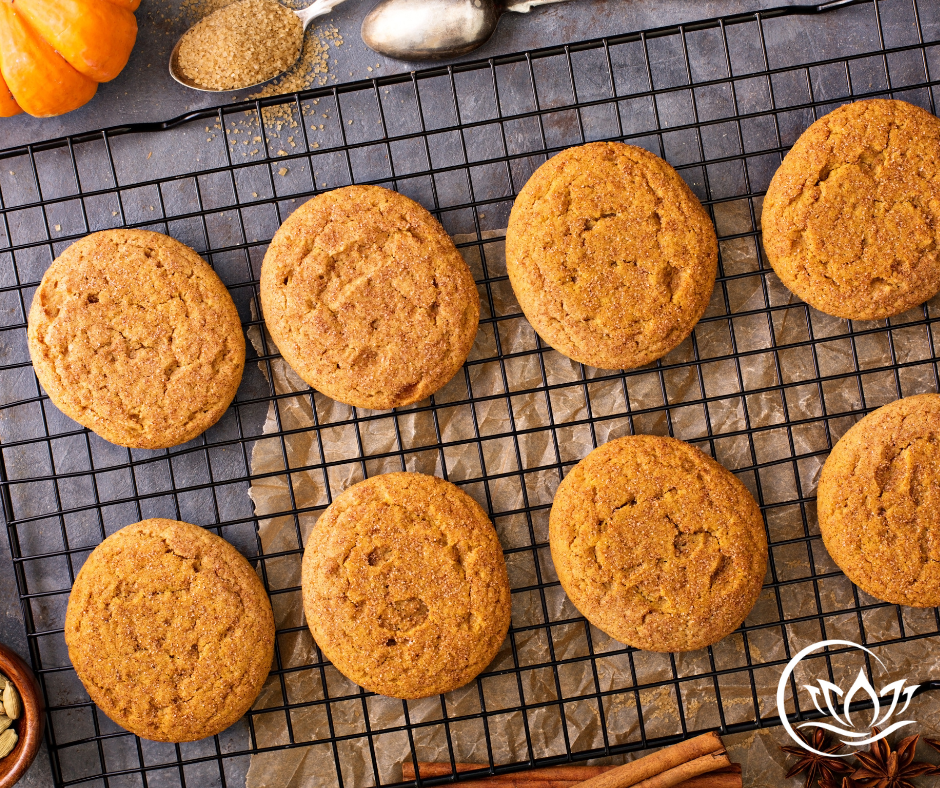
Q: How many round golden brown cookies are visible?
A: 8